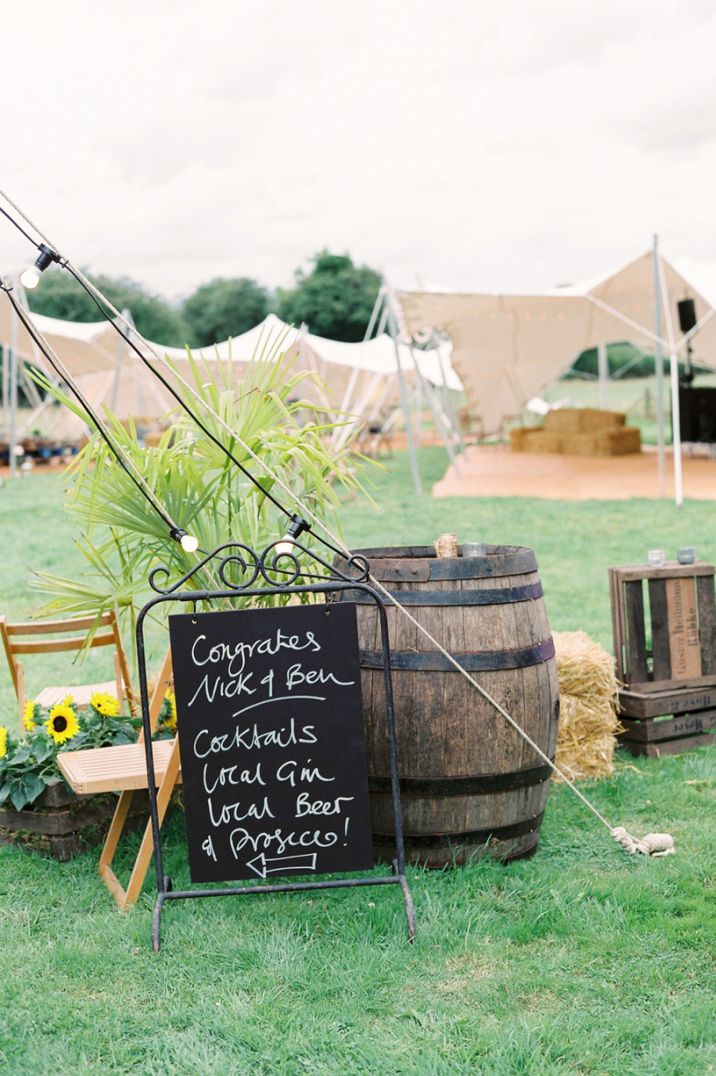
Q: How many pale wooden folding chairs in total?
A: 2